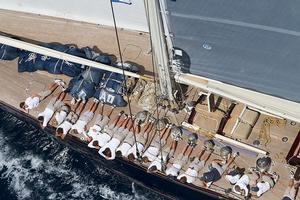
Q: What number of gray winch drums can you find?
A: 7